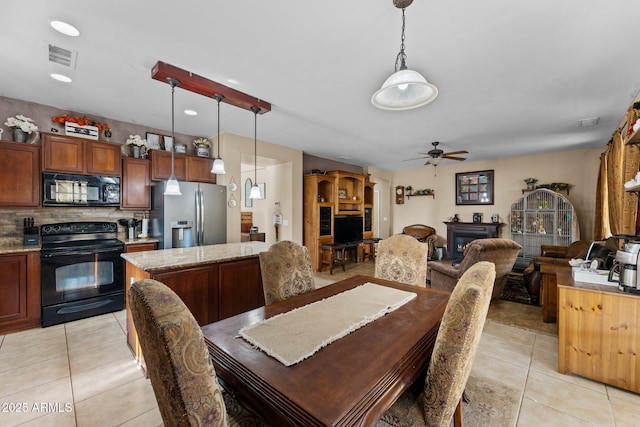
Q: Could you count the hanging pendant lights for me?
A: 4